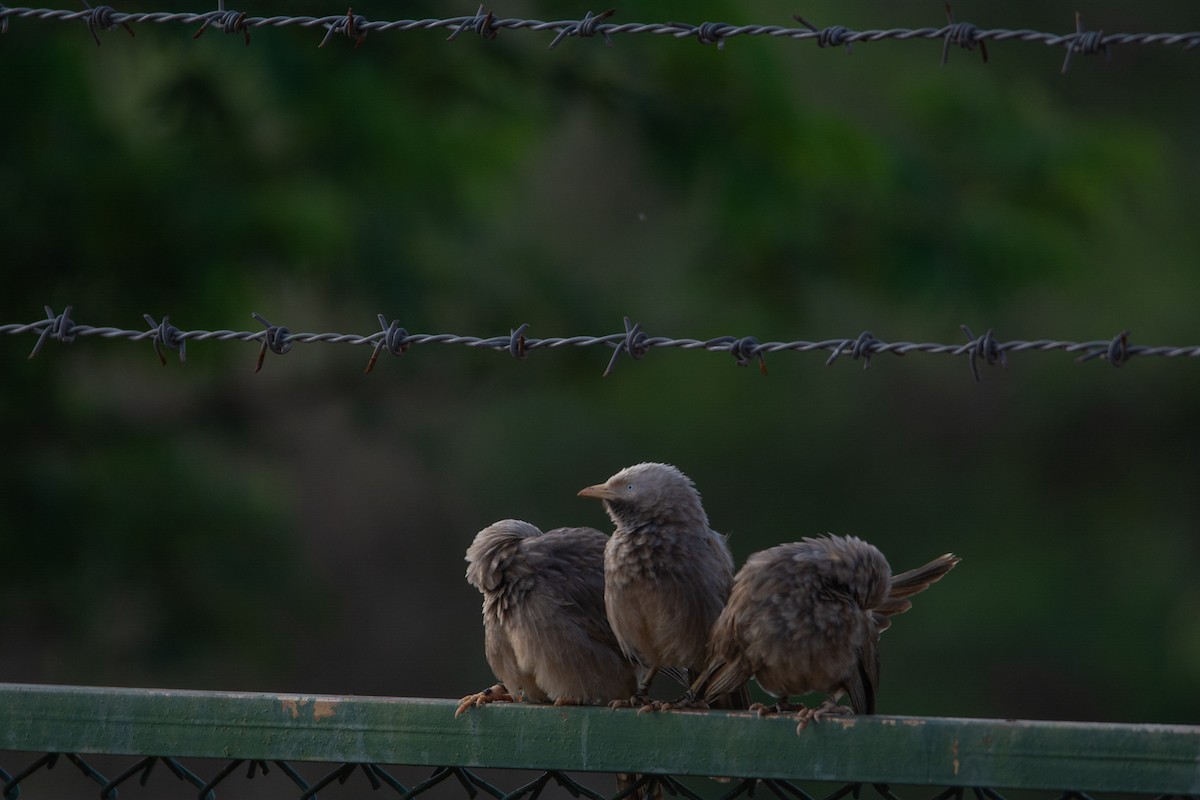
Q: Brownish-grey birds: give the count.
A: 3